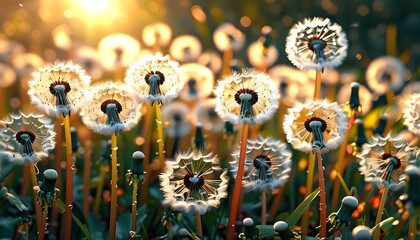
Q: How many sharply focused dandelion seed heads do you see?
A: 10